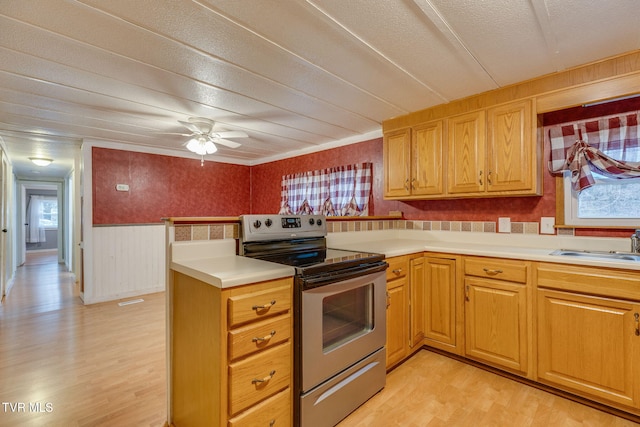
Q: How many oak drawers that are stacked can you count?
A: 4